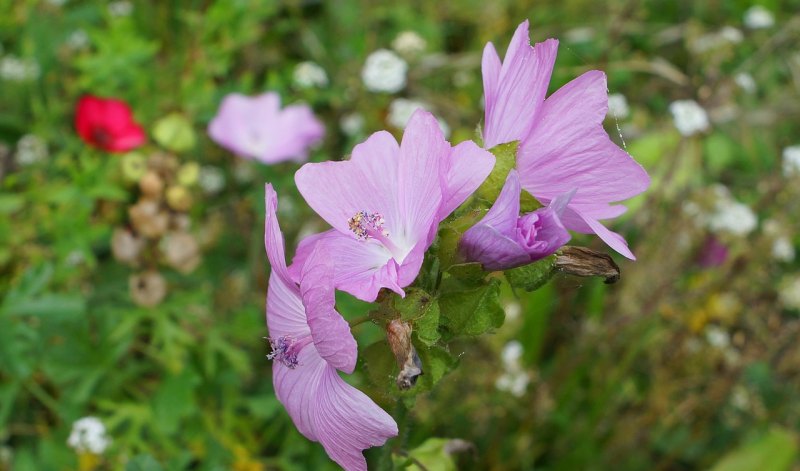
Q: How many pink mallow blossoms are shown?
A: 5